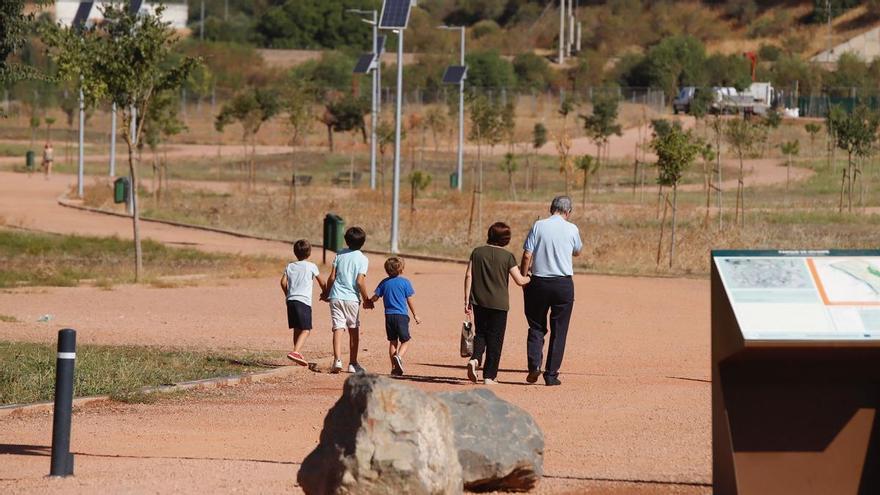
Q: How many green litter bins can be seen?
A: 4